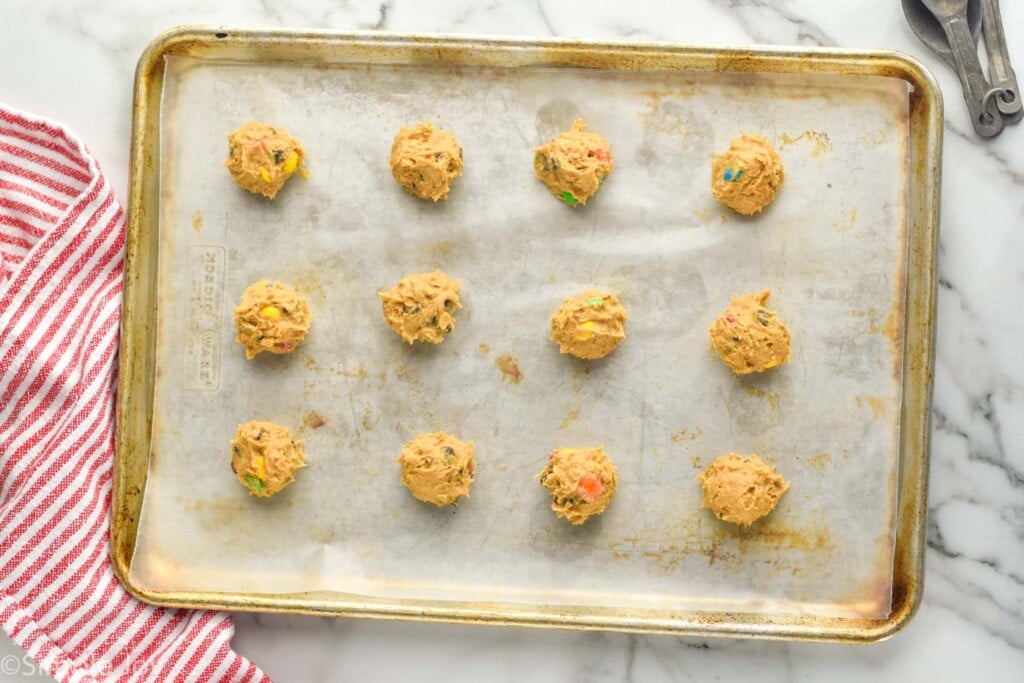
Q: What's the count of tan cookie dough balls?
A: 12